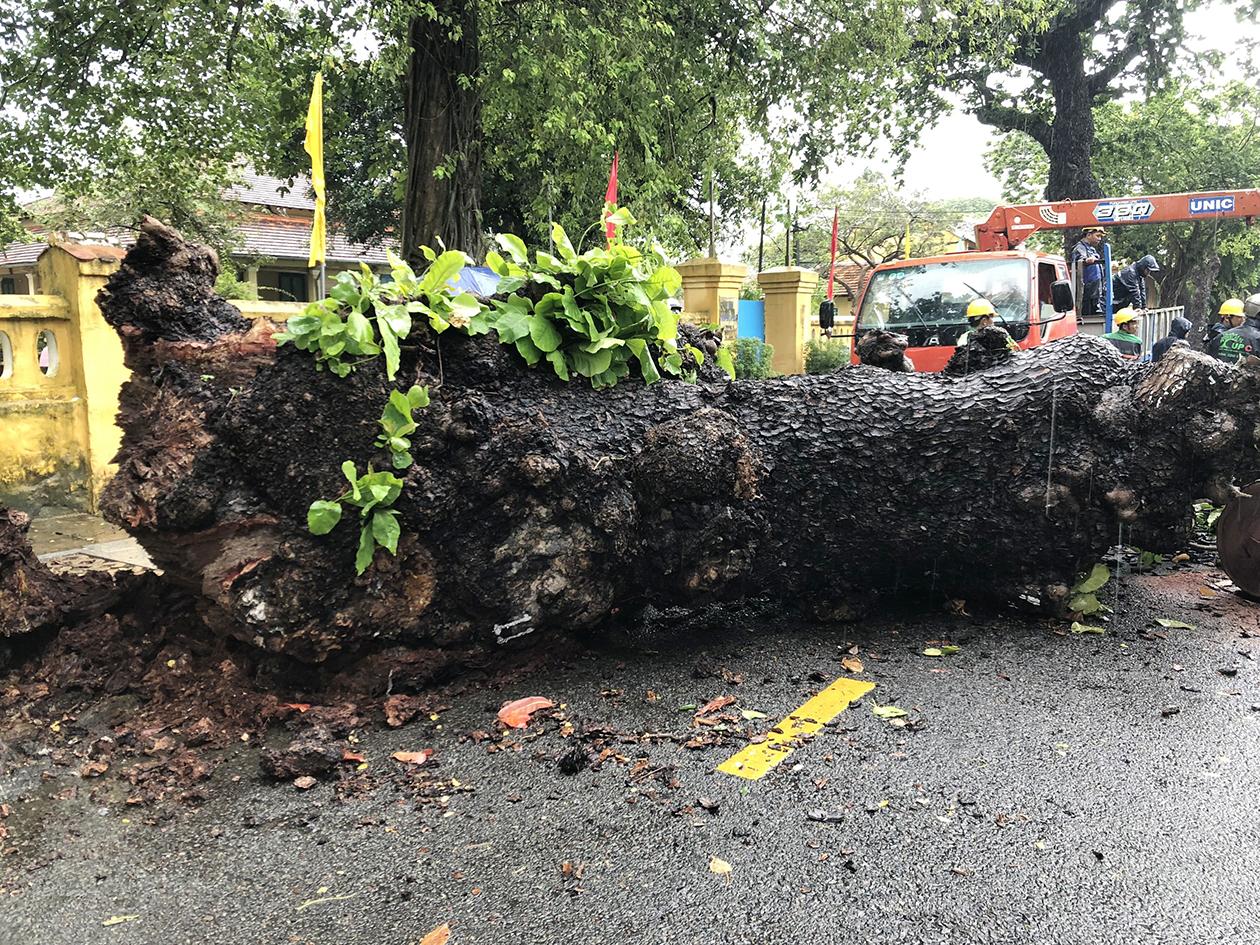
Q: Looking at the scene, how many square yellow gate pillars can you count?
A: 2